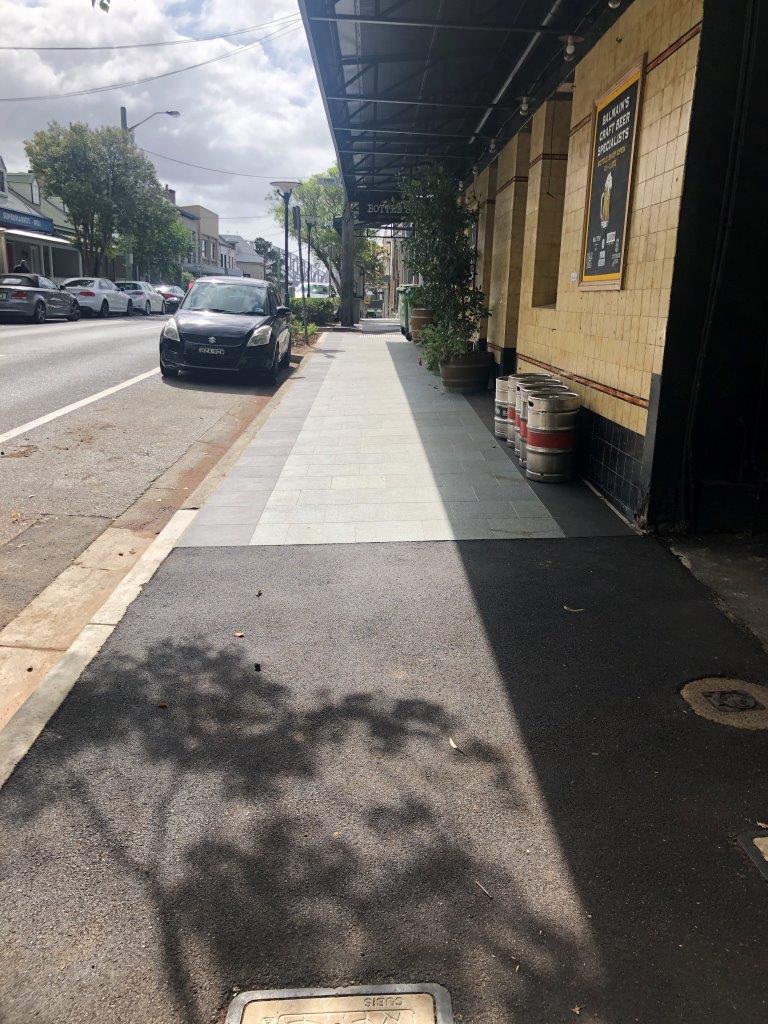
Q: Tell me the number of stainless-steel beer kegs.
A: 5